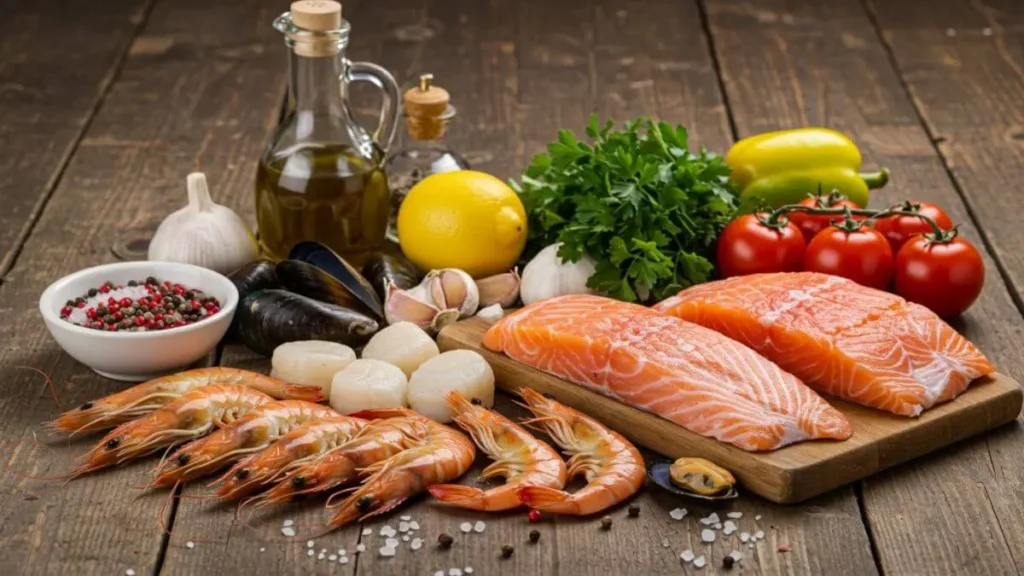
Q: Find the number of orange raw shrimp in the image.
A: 8